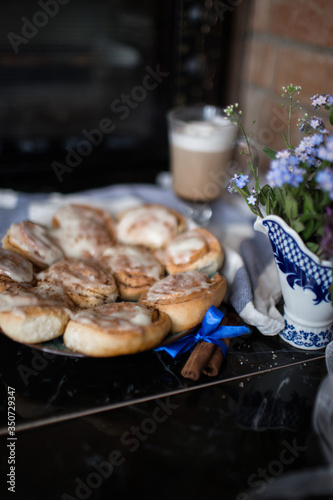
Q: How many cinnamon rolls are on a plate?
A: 10